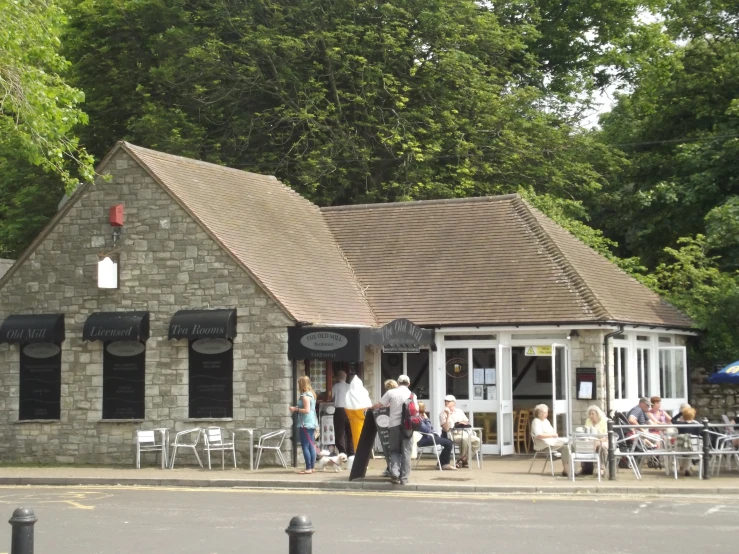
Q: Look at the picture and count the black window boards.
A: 3